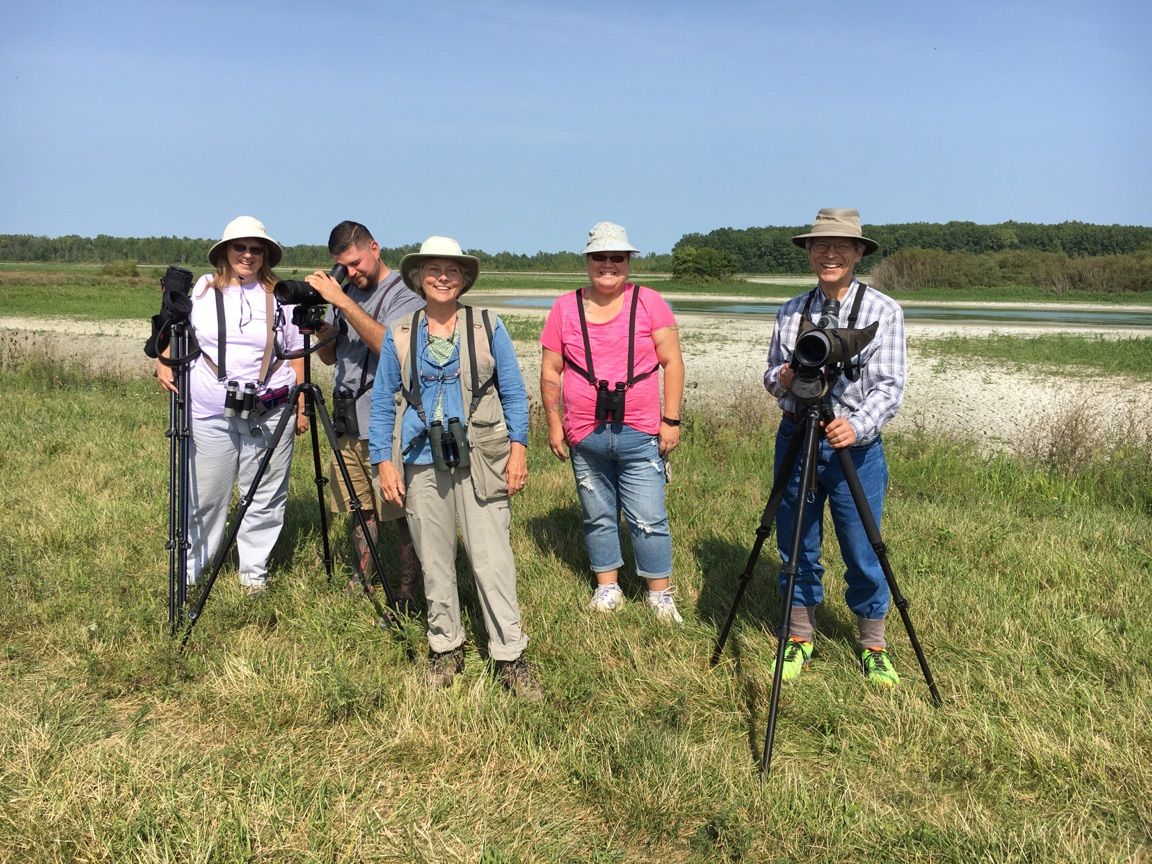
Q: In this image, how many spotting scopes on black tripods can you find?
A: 3